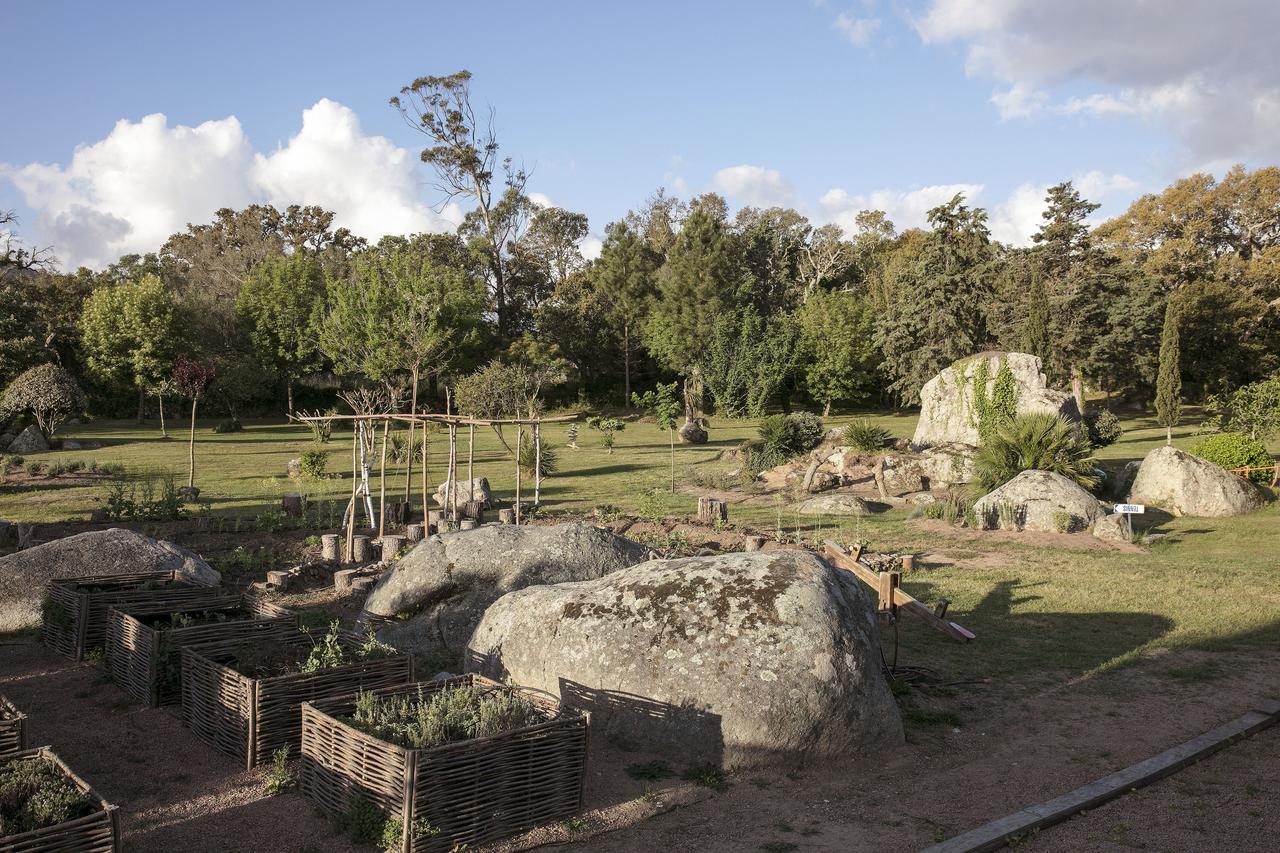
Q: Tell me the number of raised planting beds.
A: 6